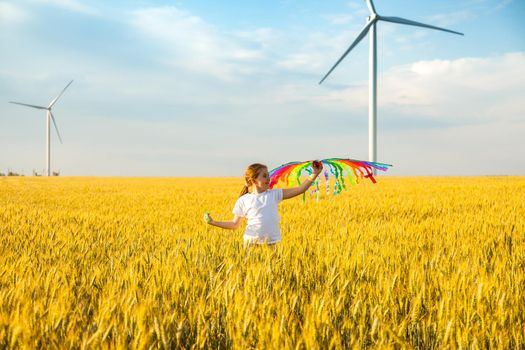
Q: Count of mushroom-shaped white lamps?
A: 0